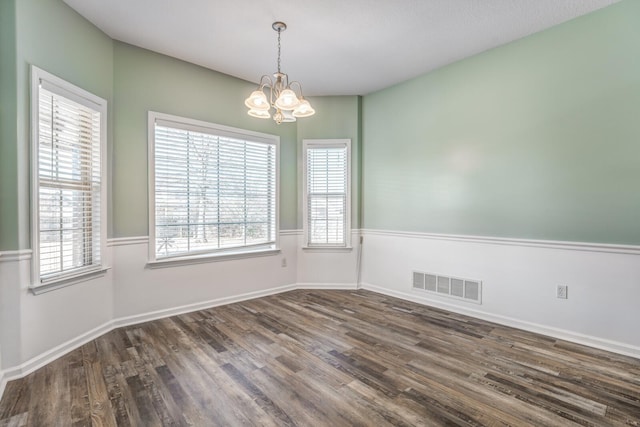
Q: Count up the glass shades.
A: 5